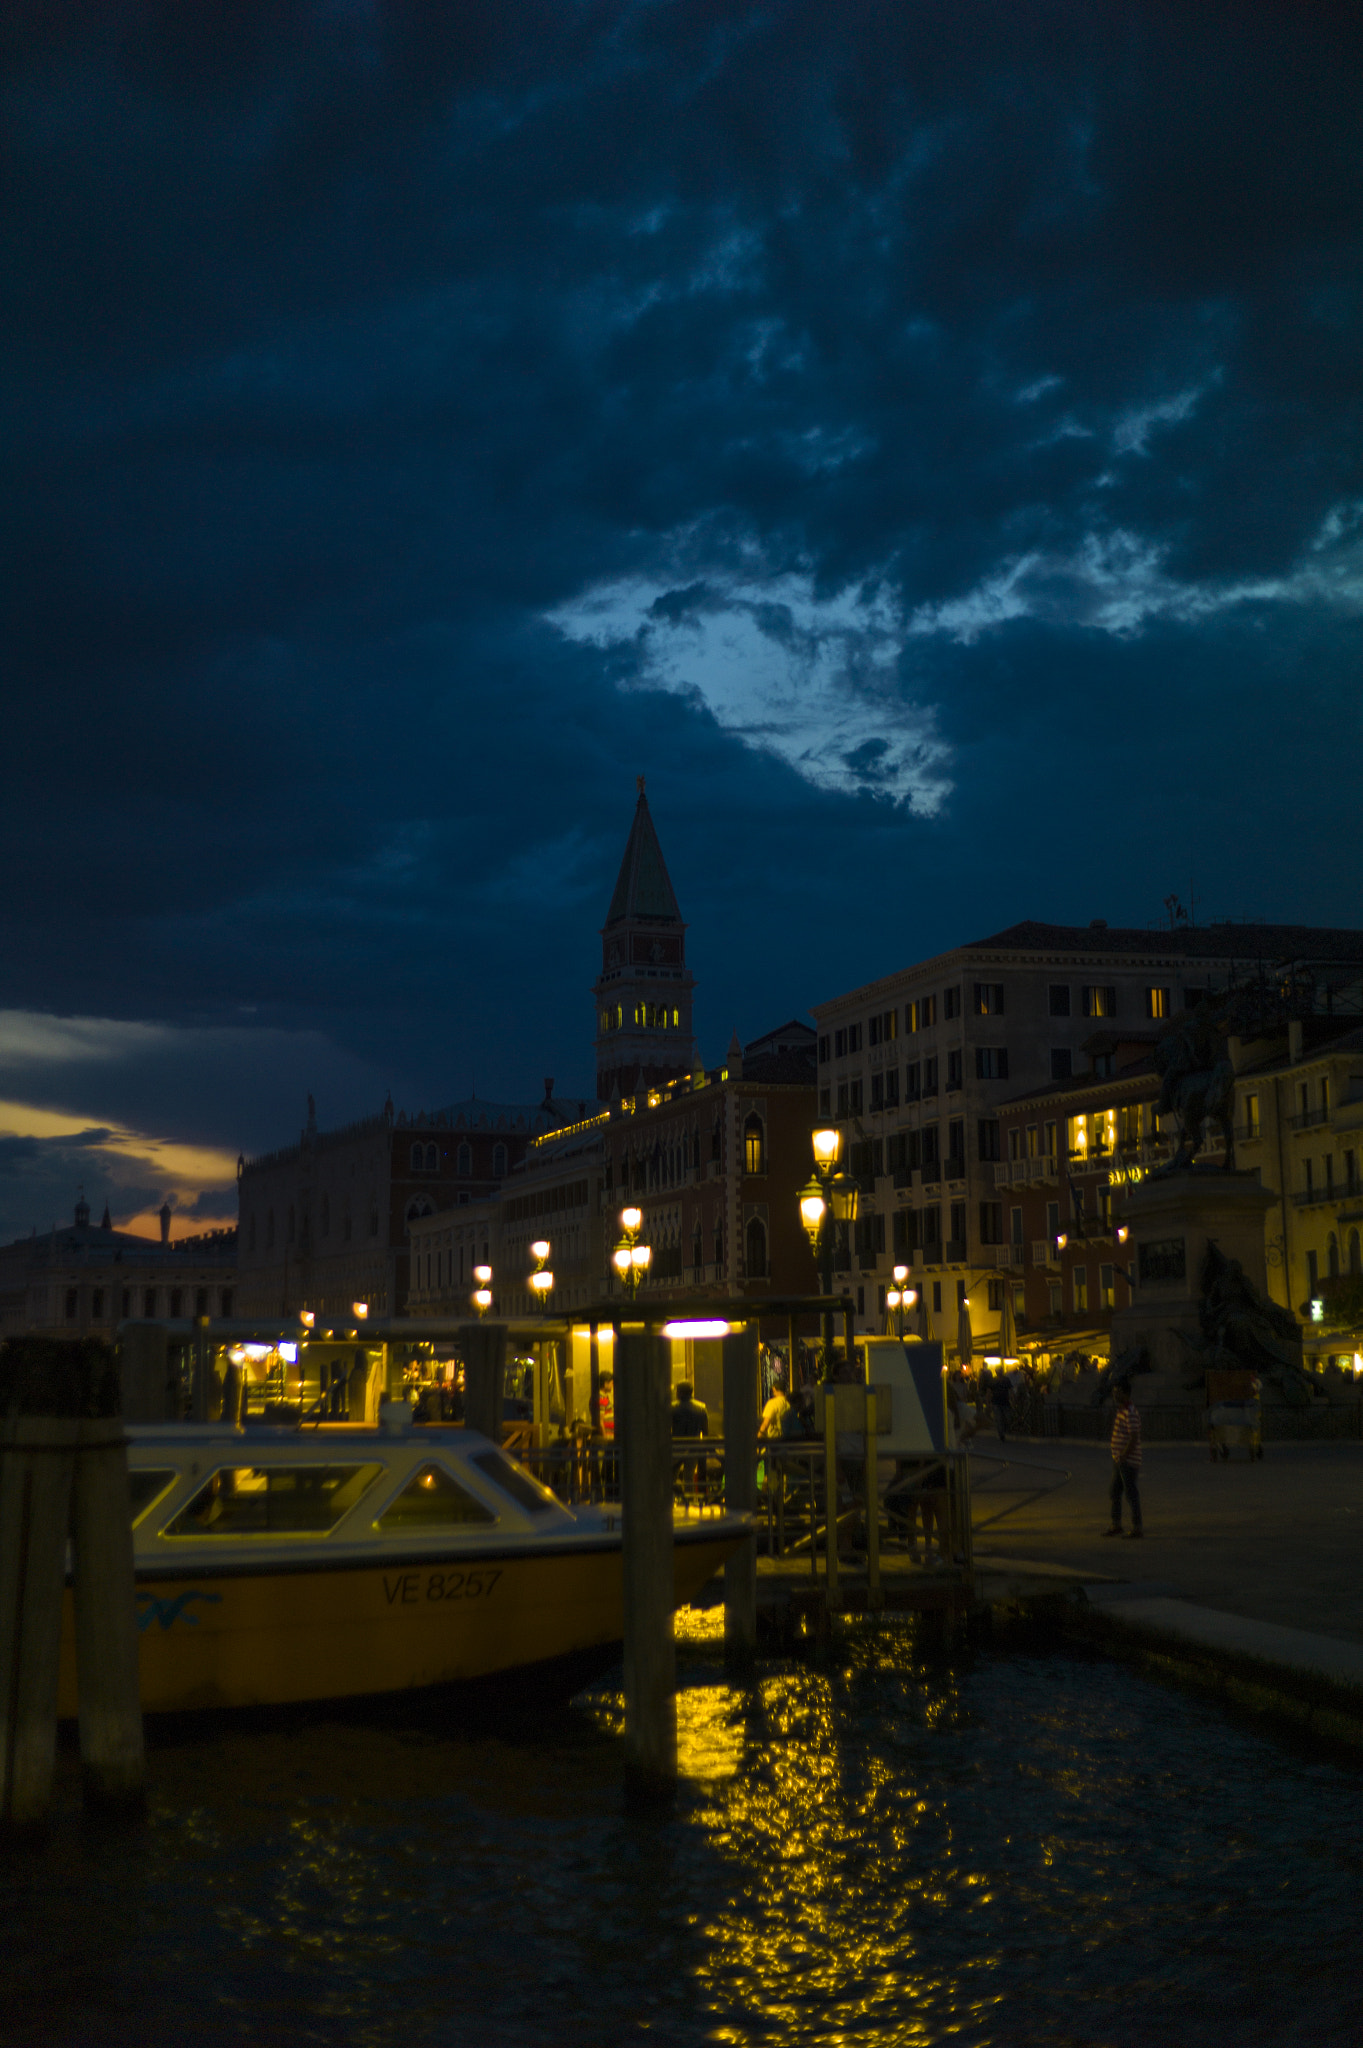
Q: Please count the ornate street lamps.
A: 5